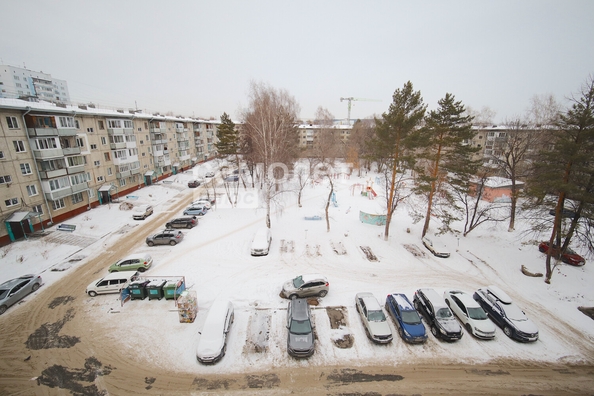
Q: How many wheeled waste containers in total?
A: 3